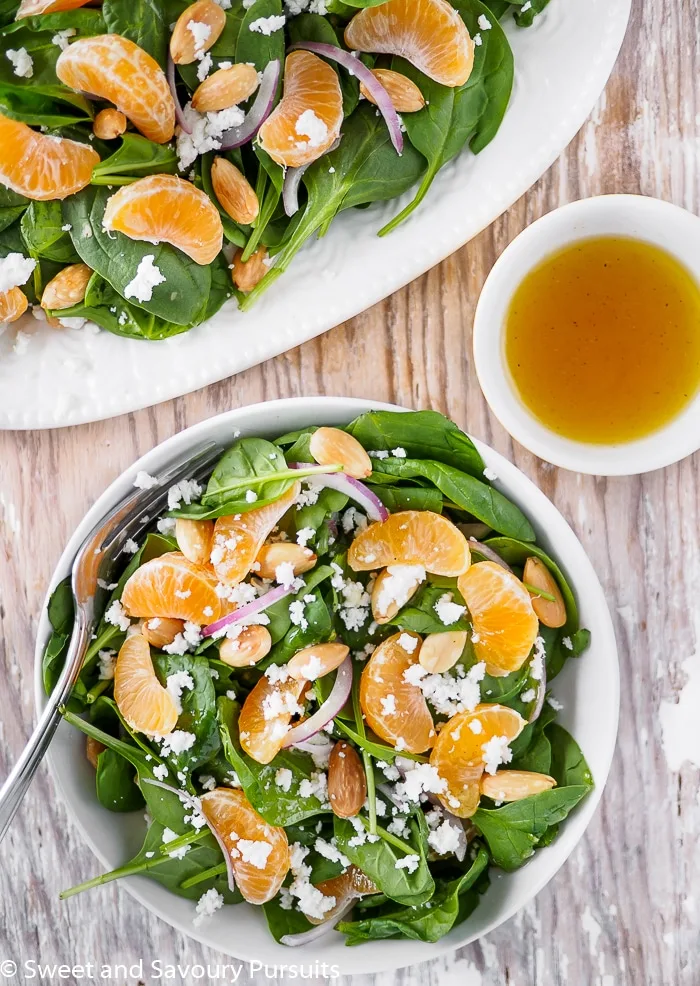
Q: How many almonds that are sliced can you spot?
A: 1